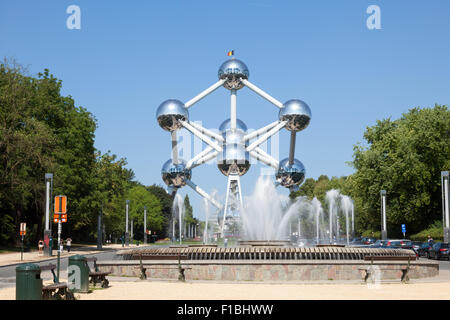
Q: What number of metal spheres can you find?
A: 7